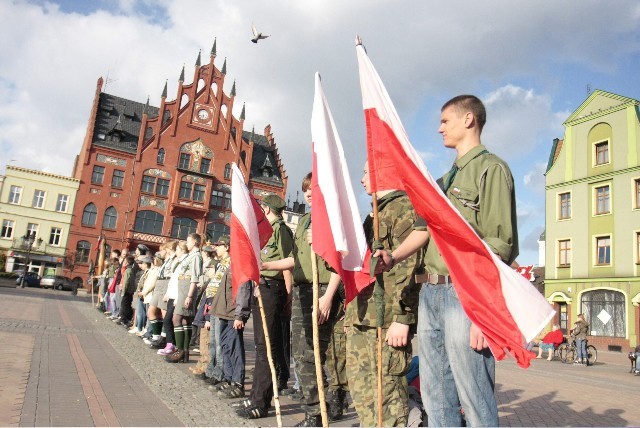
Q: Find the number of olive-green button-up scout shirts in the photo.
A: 3